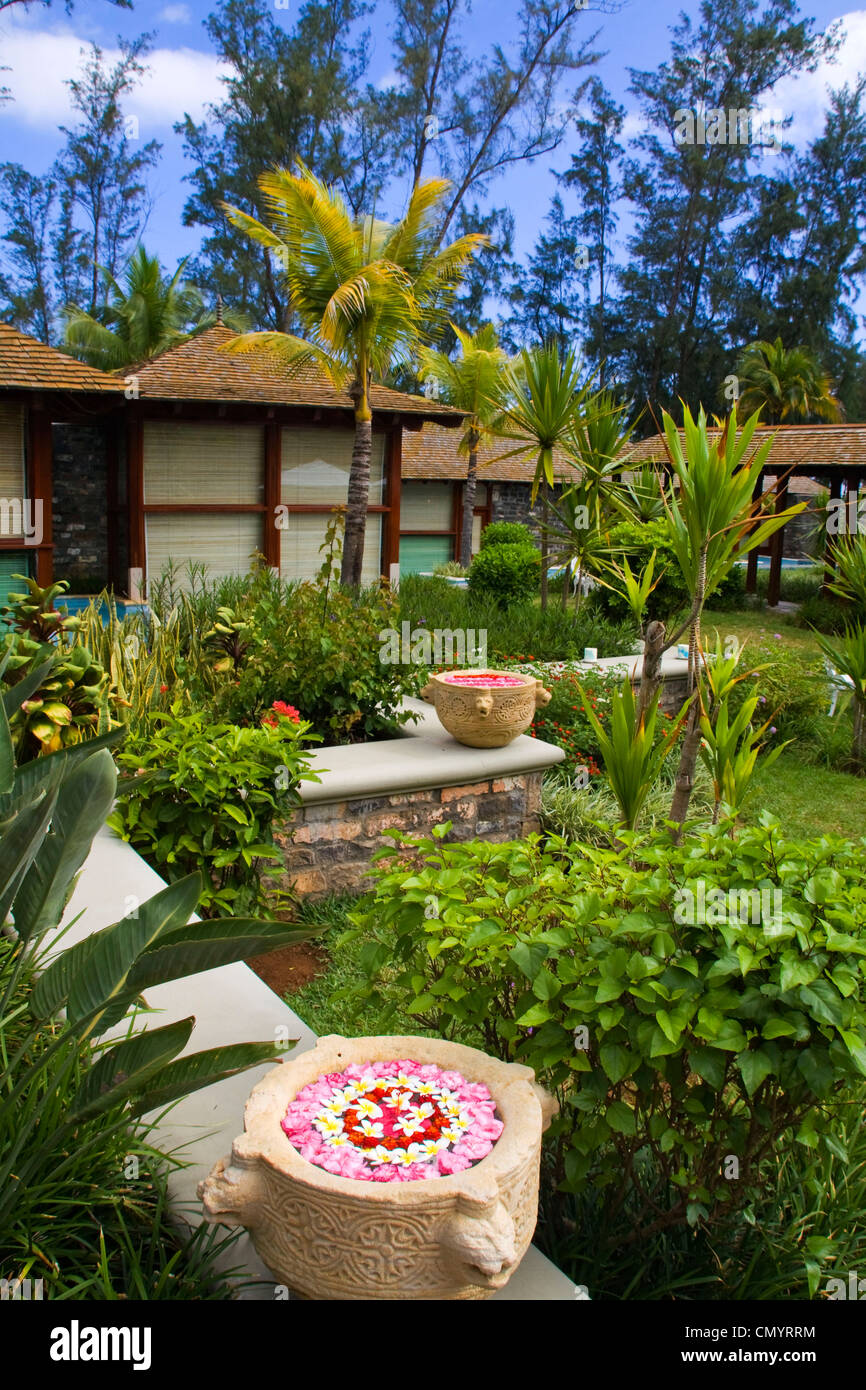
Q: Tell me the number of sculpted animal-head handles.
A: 6